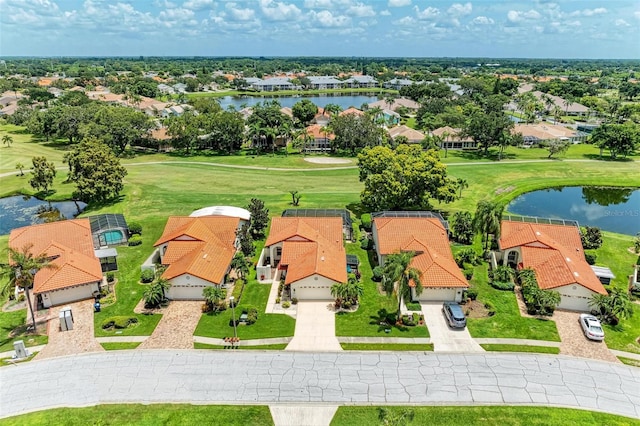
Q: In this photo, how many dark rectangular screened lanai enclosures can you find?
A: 4